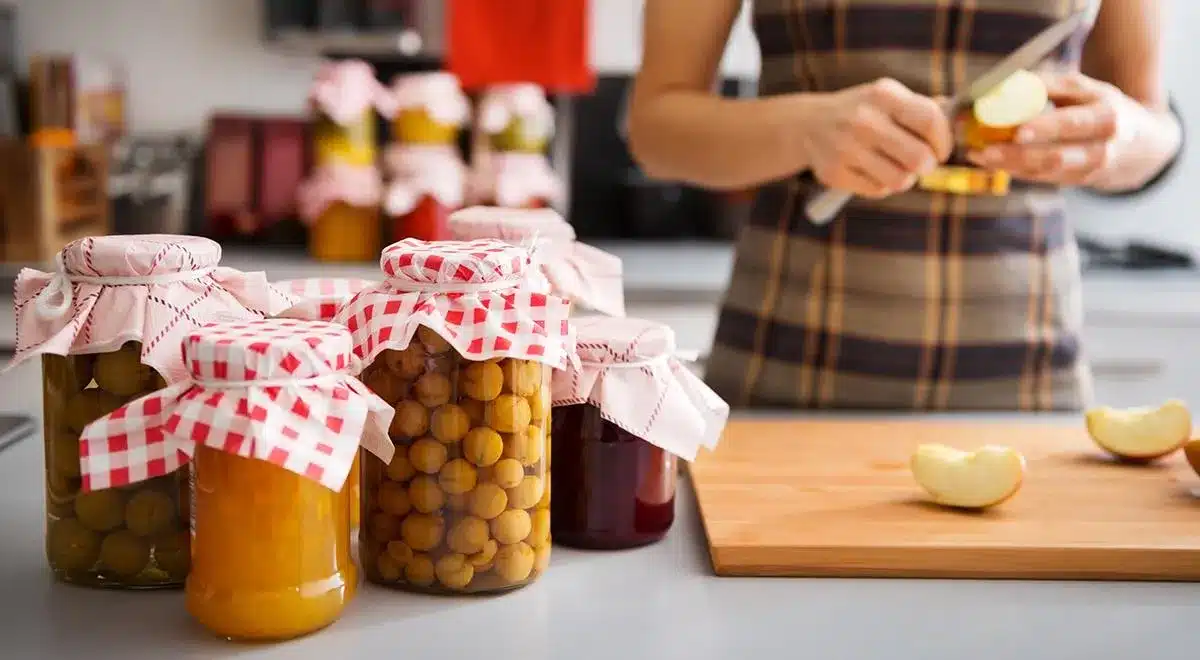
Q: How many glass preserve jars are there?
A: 12